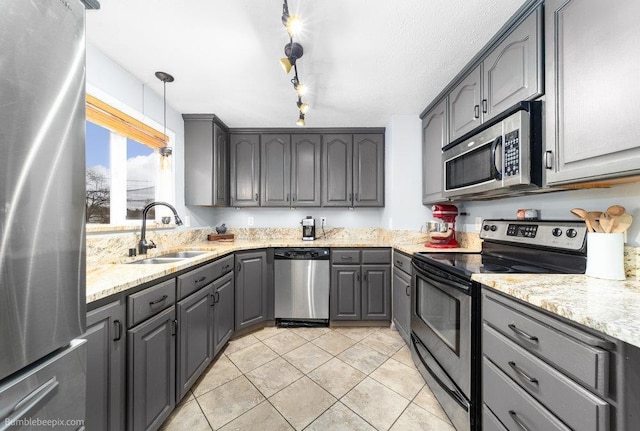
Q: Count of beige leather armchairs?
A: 0